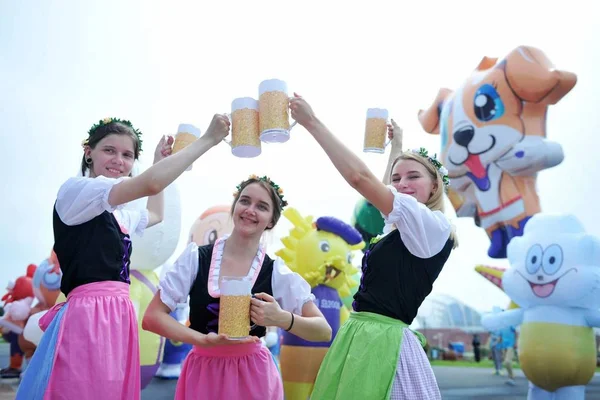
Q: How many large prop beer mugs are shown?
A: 5